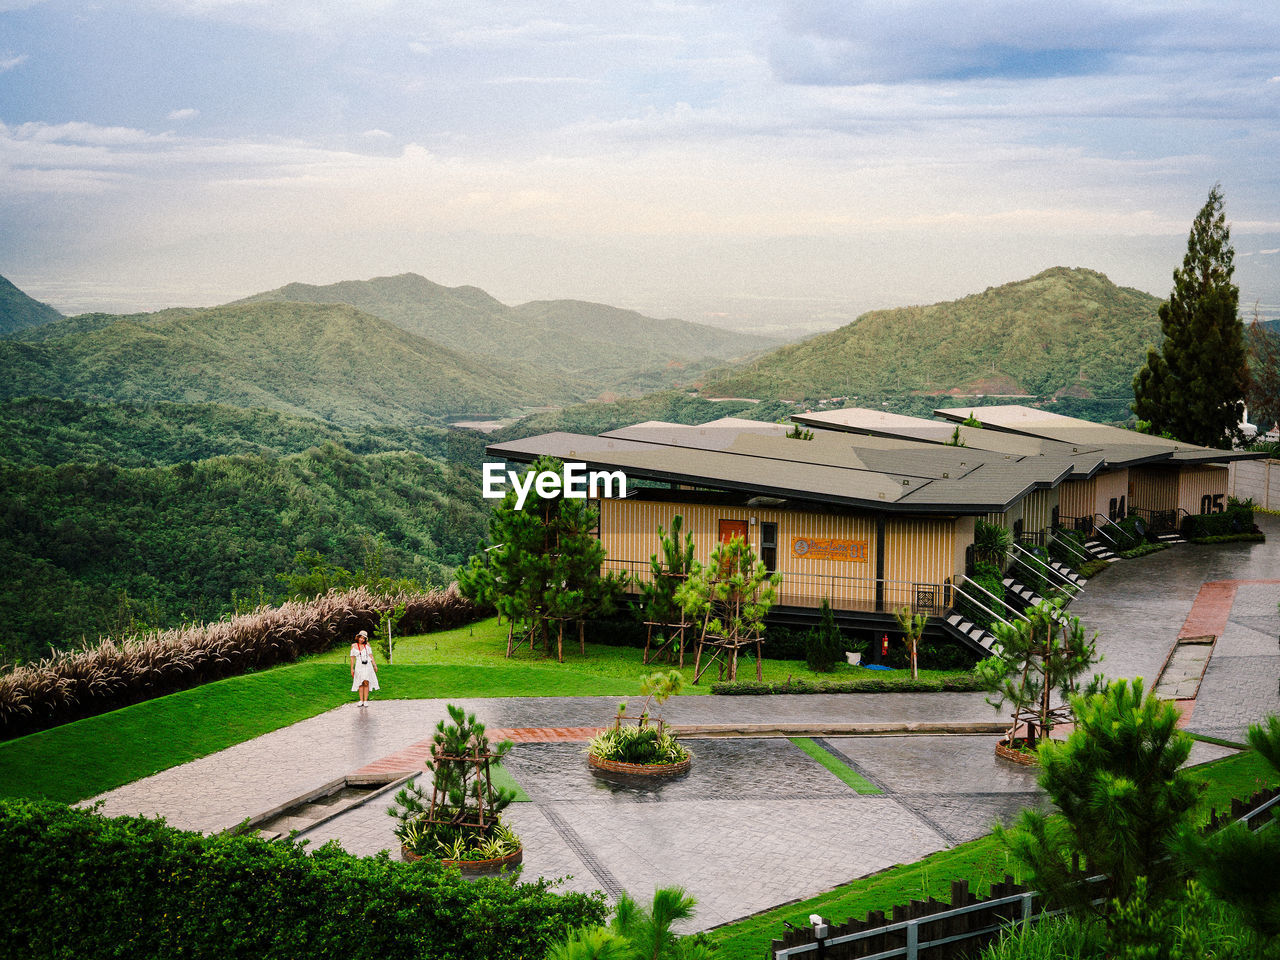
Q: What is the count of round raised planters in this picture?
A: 3